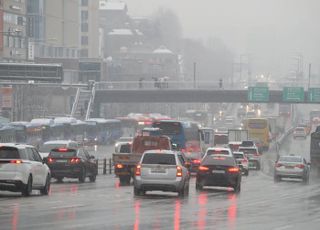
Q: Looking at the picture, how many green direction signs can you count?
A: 3